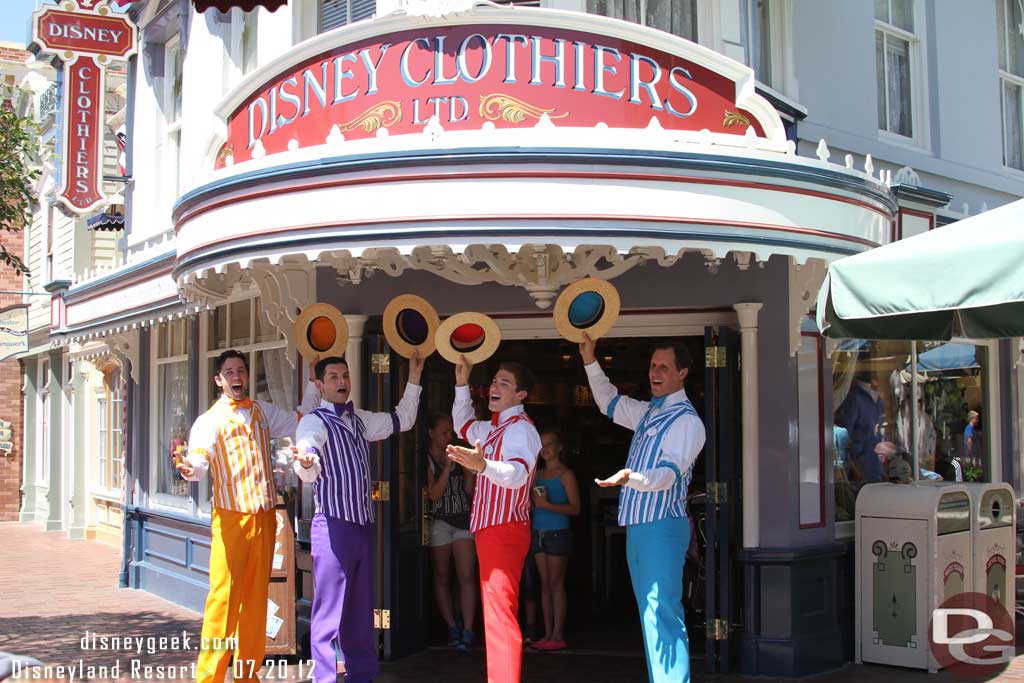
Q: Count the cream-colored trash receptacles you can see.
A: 2